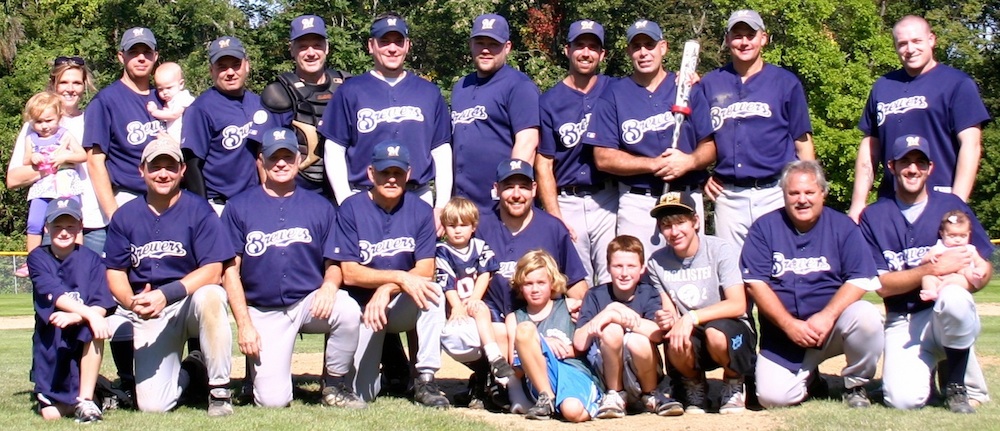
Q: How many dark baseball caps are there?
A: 13